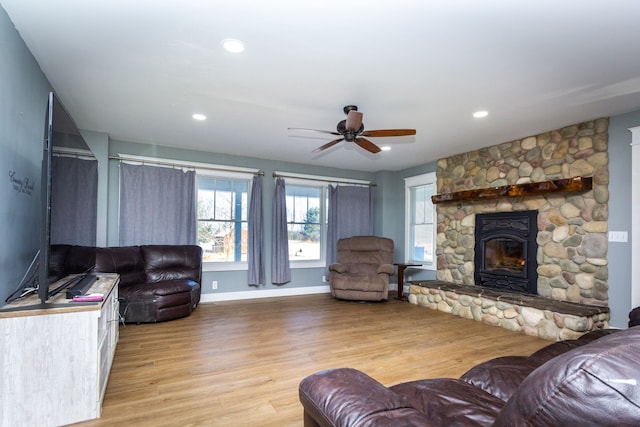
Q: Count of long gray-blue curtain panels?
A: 4